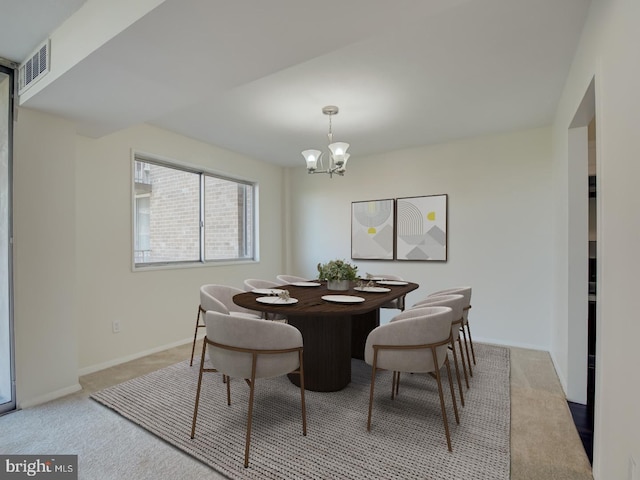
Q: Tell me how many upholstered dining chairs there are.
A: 8